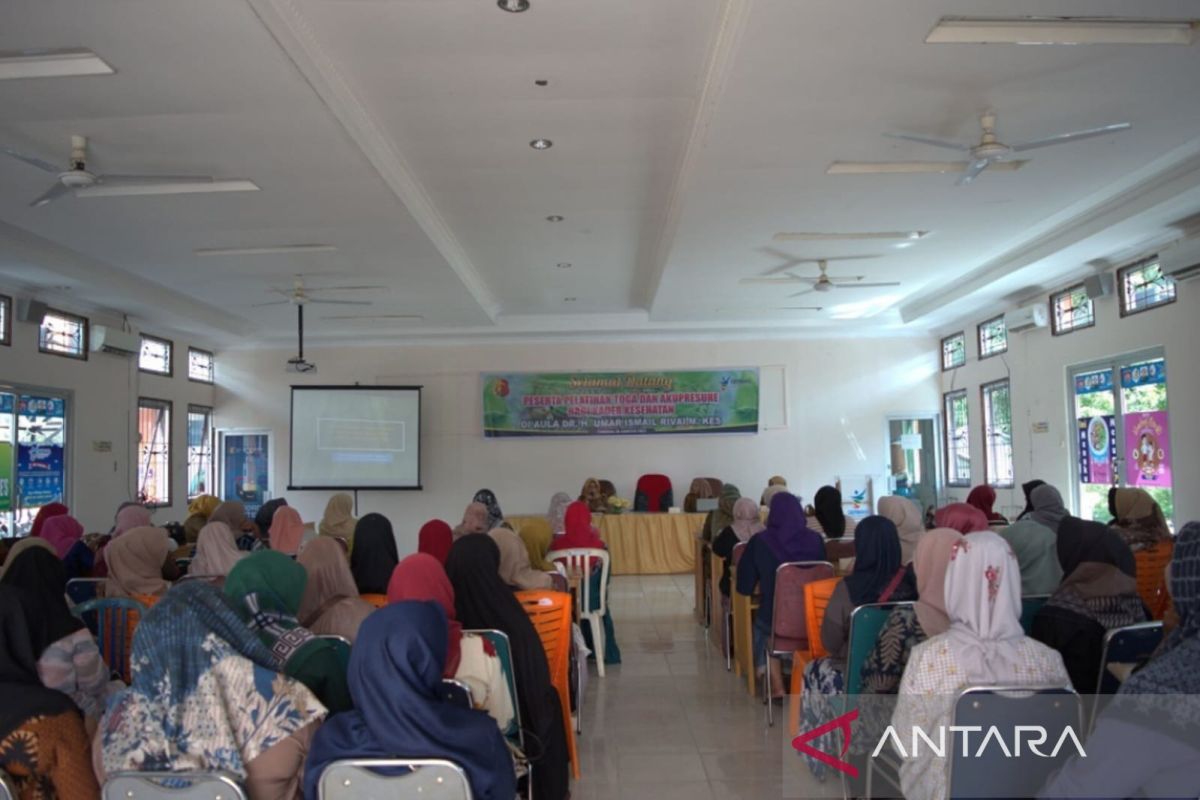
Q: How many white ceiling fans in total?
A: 4